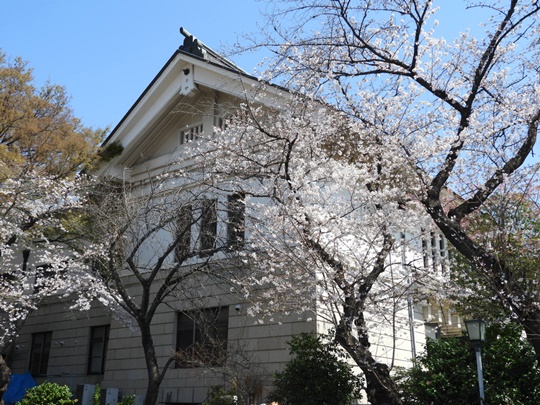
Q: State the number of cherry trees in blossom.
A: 3